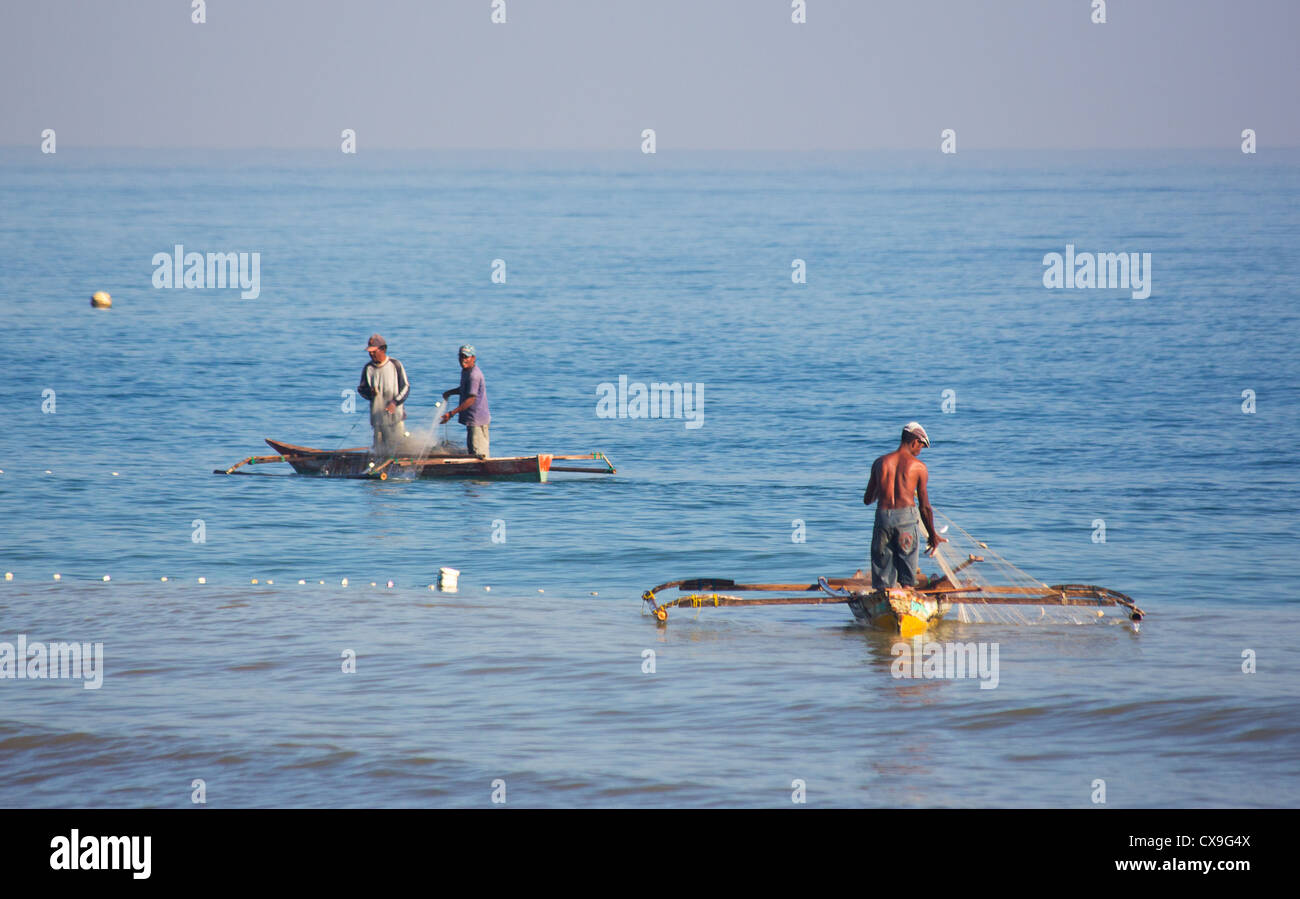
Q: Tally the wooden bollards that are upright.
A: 0